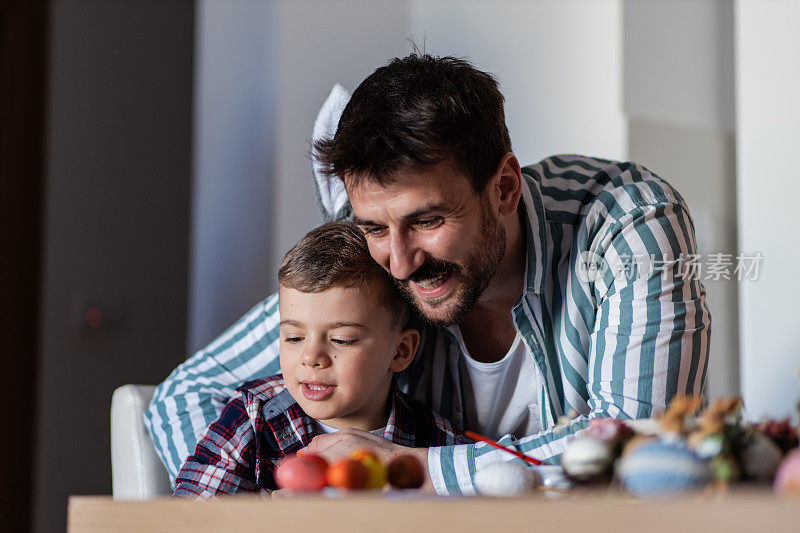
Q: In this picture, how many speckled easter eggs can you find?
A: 0